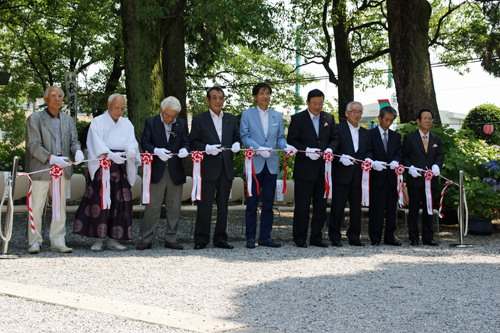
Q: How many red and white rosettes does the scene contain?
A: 9